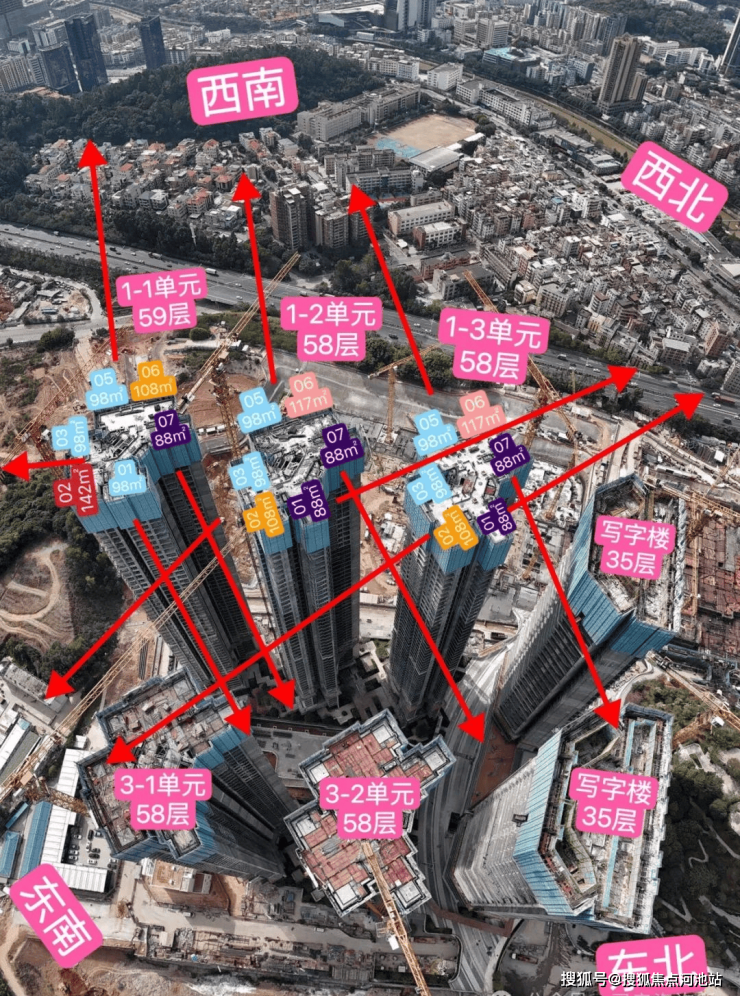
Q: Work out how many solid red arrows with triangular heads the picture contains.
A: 12